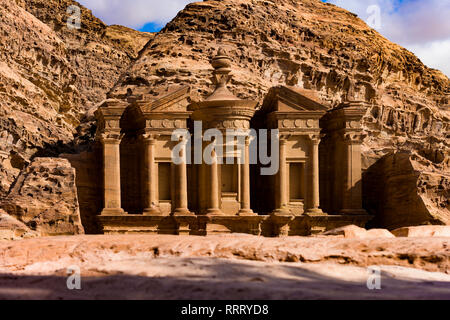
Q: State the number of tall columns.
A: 8